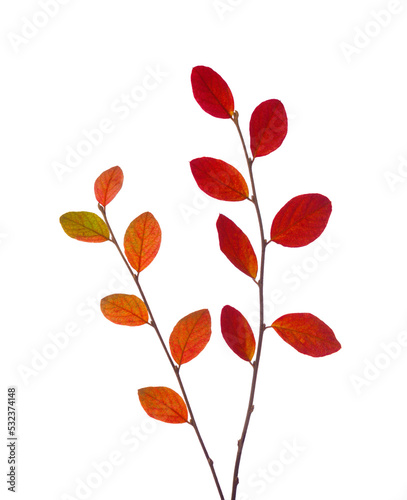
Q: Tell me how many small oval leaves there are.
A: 13